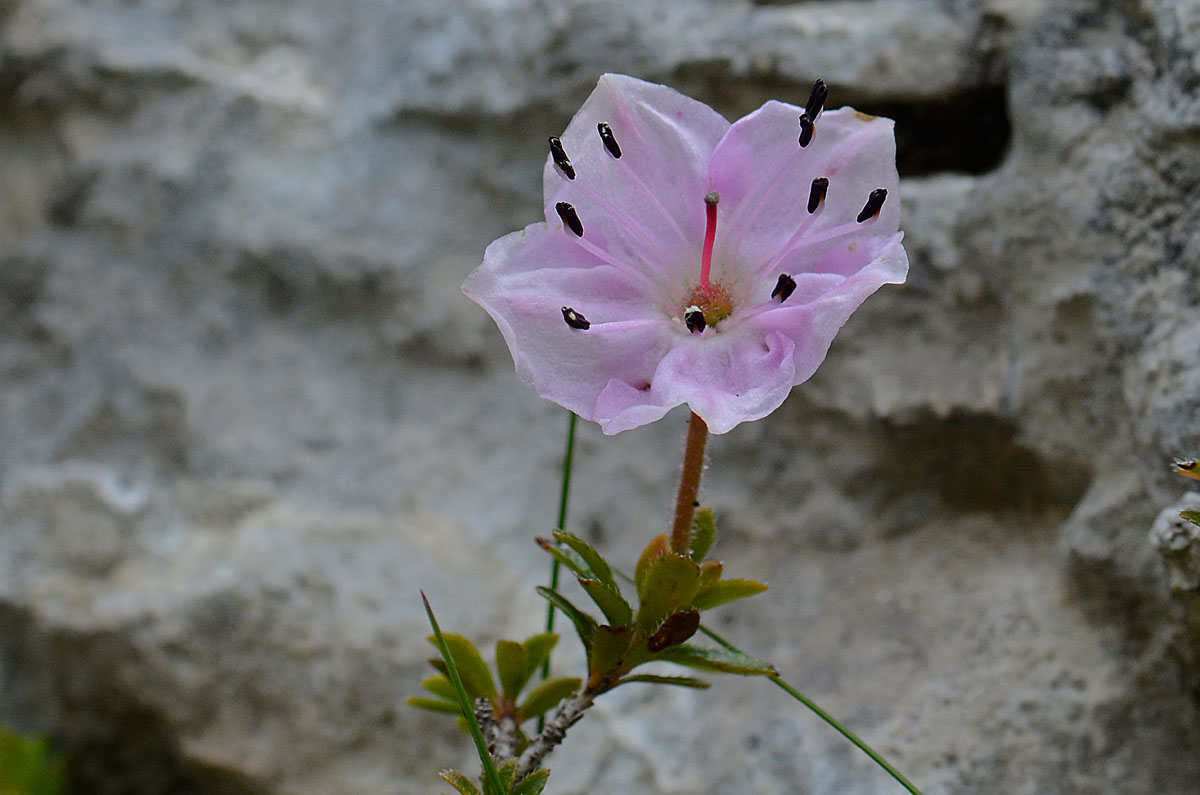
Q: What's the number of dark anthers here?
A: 10